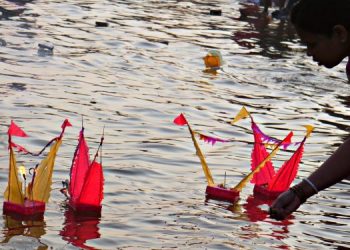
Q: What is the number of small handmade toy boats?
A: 4